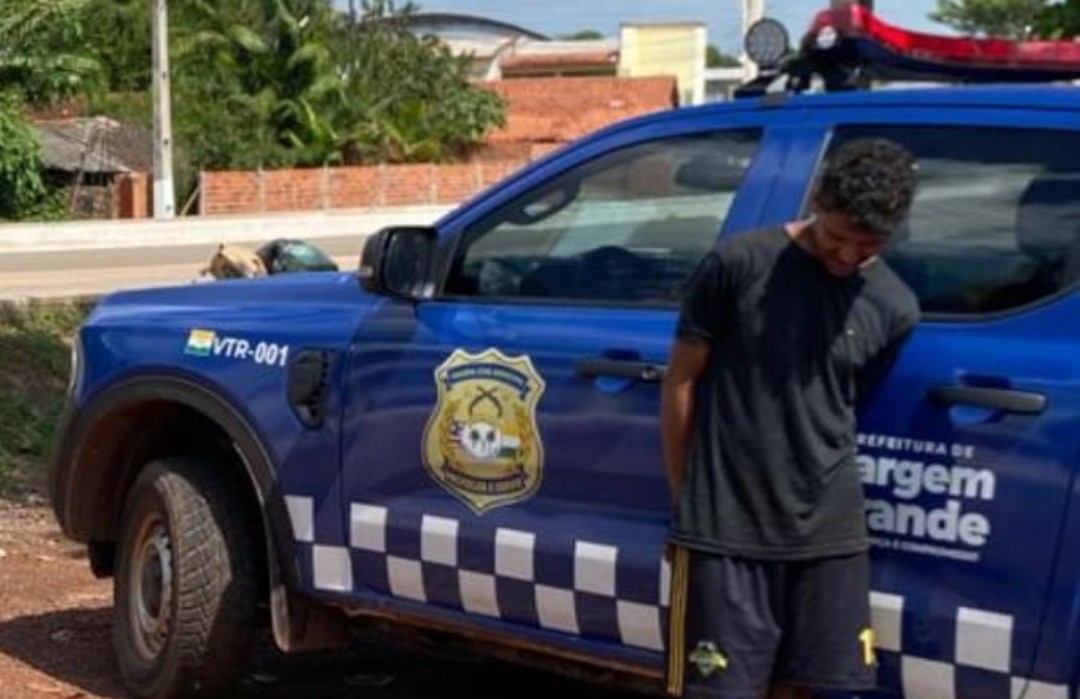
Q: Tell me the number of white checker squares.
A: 15